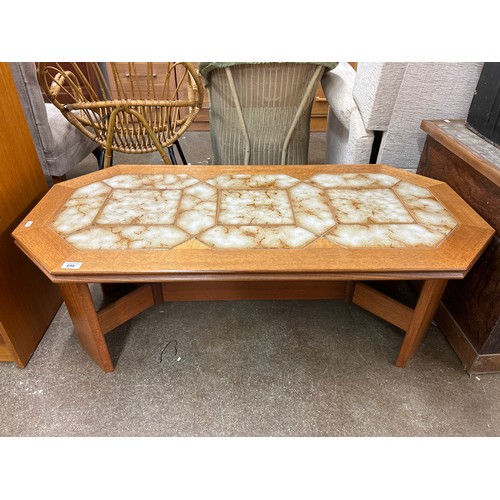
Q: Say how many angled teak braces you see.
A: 2